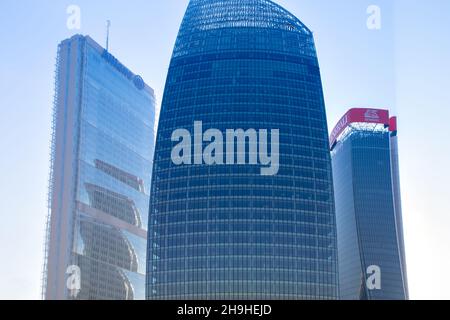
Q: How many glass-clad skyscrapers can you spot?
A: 3